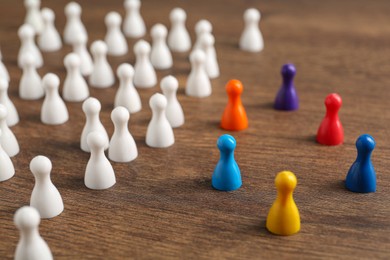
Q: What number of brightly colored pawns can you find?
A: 6